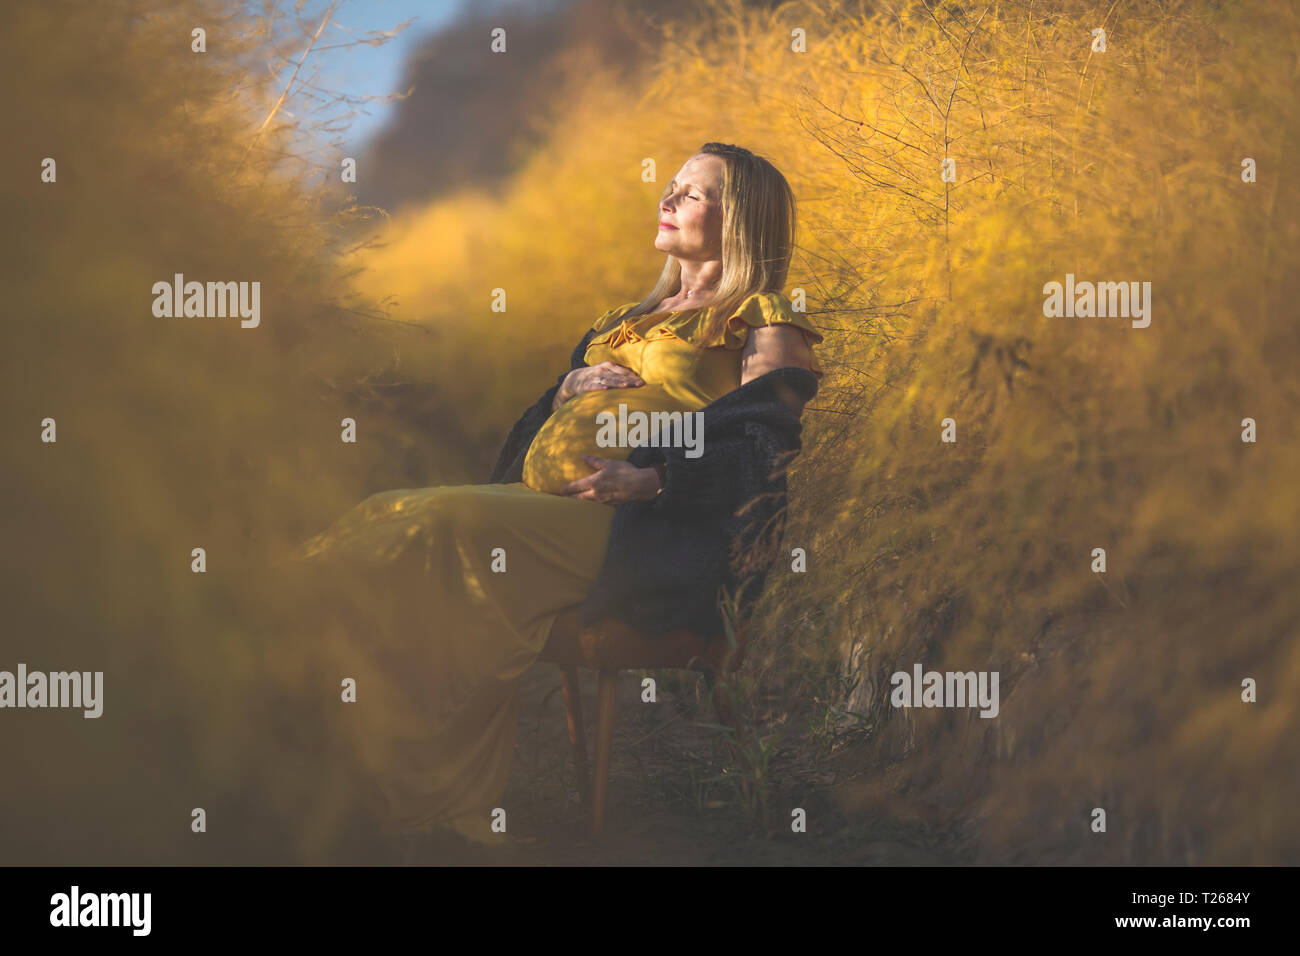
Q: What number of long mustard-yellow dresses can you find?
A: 1